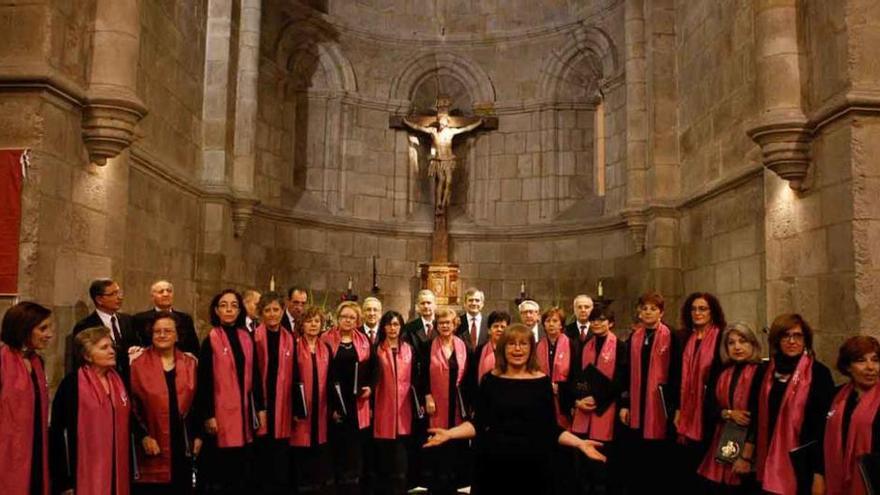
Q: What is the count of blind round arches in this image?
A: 3